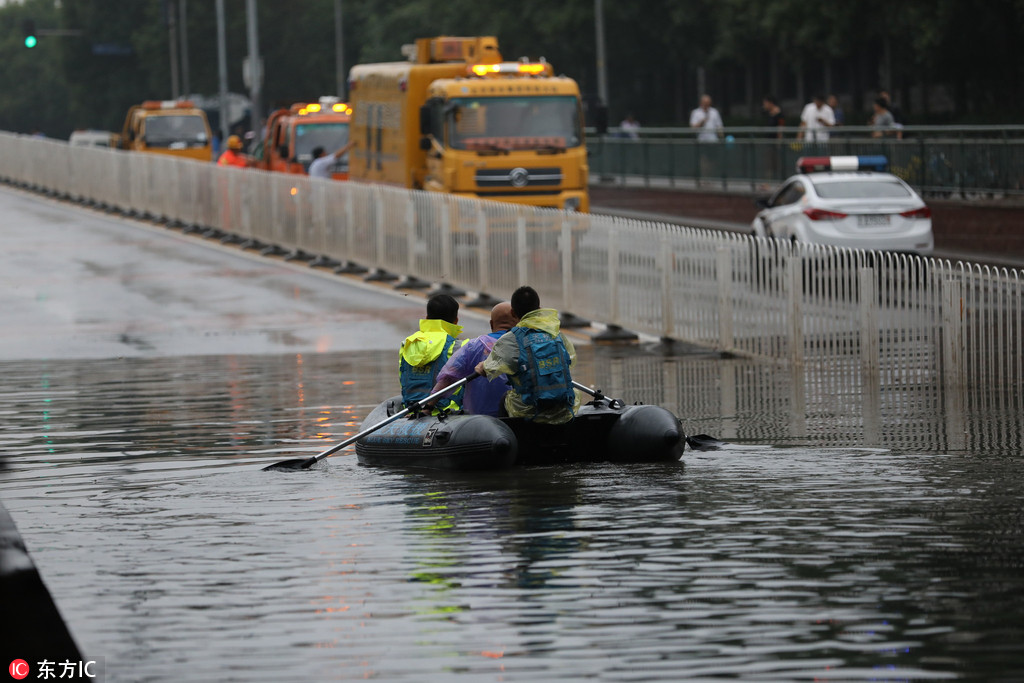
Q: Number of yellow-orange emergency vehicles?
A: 3